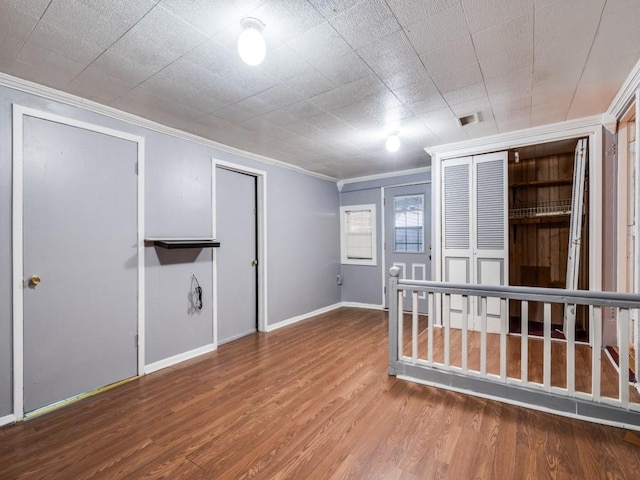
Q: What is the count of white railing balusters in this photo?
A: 12